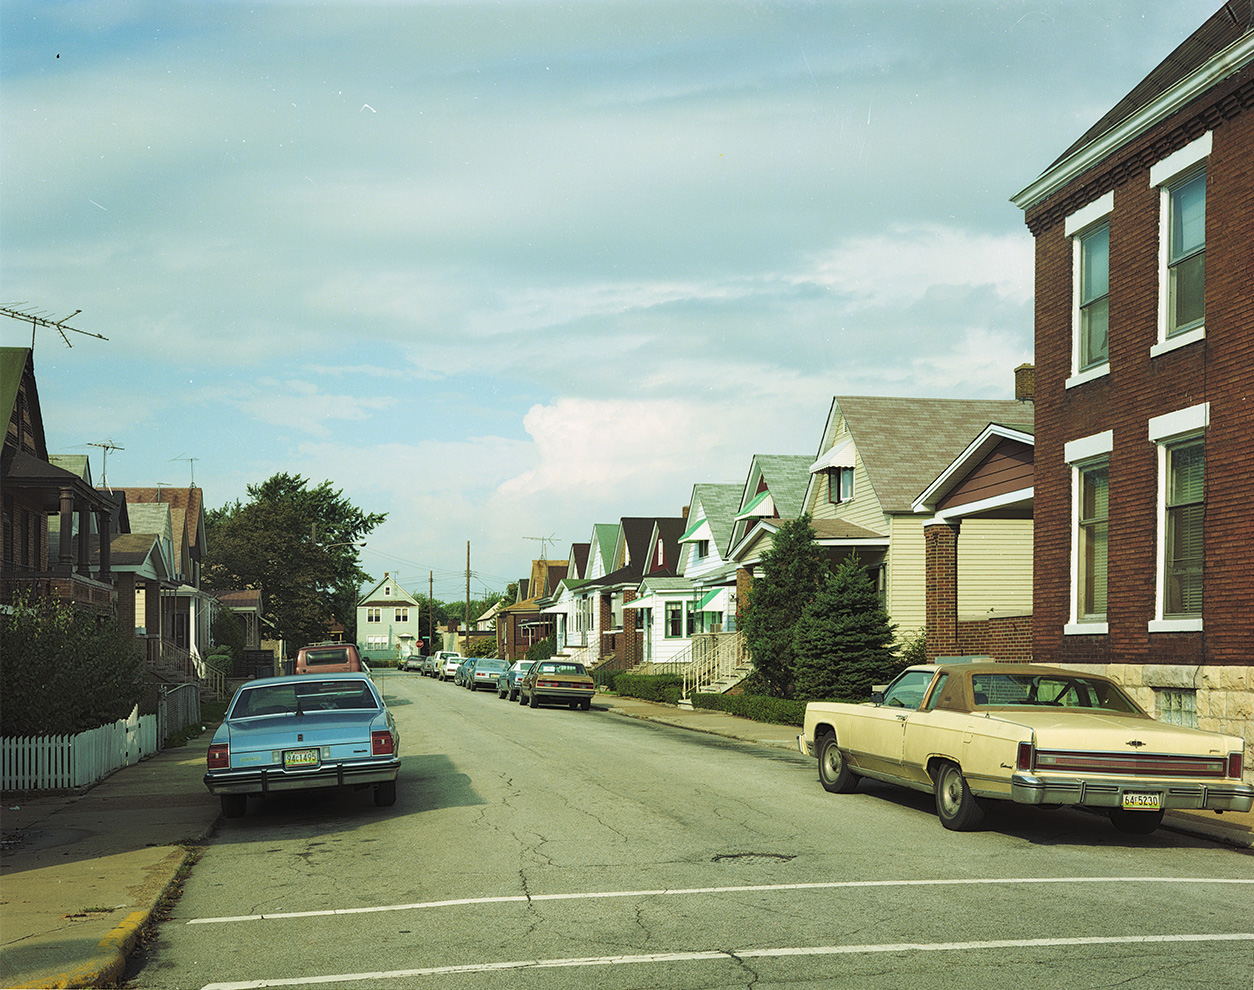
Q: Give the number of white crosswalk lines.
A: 2